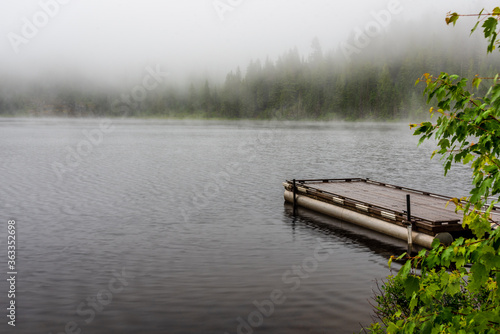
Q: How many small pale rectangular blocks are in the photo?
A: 5